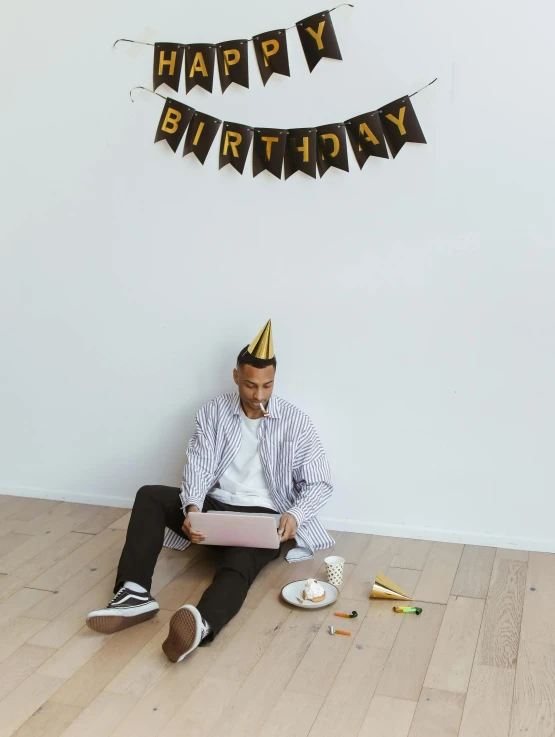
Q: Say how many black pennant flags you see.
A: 13